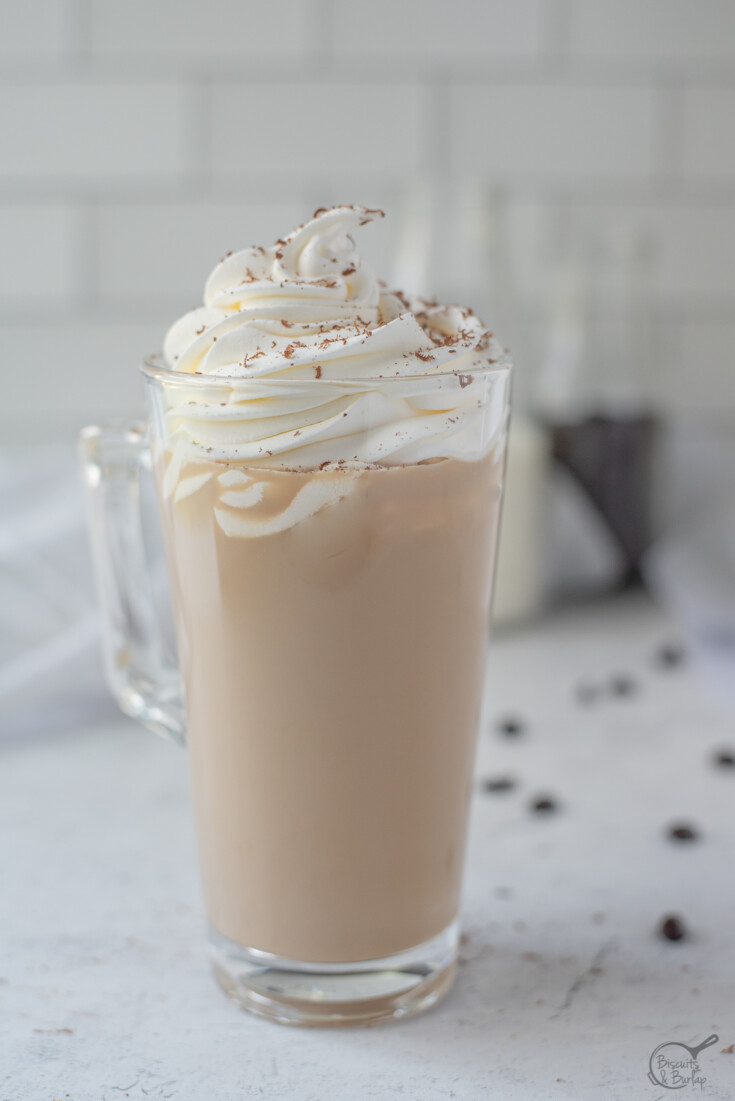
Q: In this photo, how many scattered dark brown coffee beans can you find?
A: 9